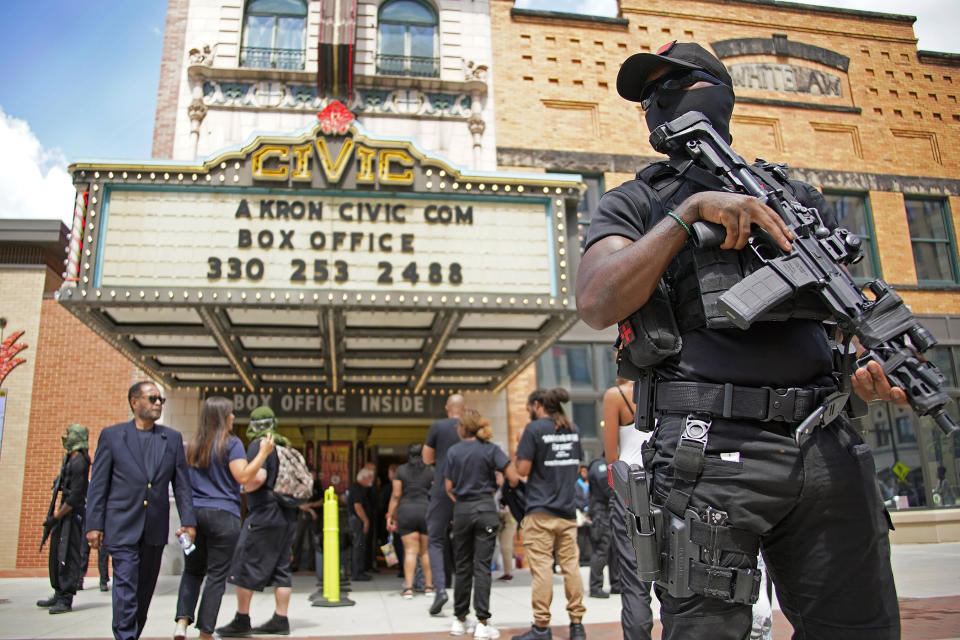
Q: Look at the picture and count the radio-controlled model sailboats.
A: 0